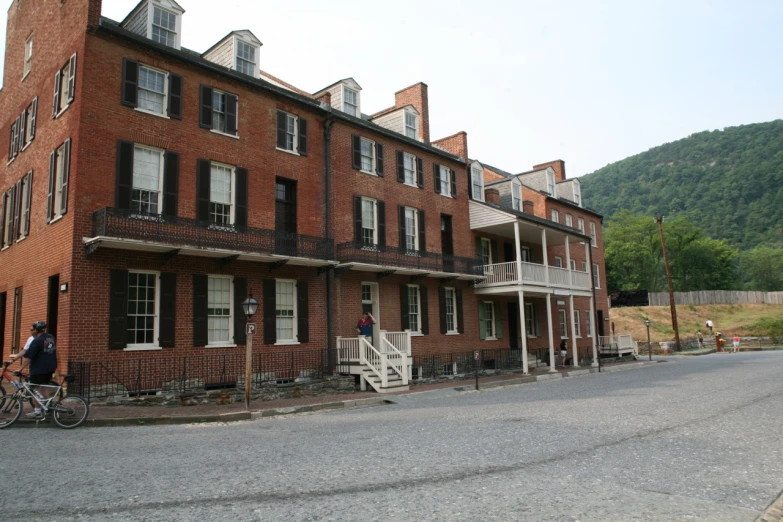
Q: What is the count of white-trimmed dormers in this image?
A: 8